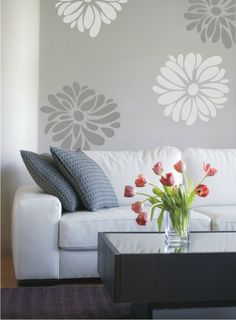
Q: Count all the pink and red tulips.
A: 9